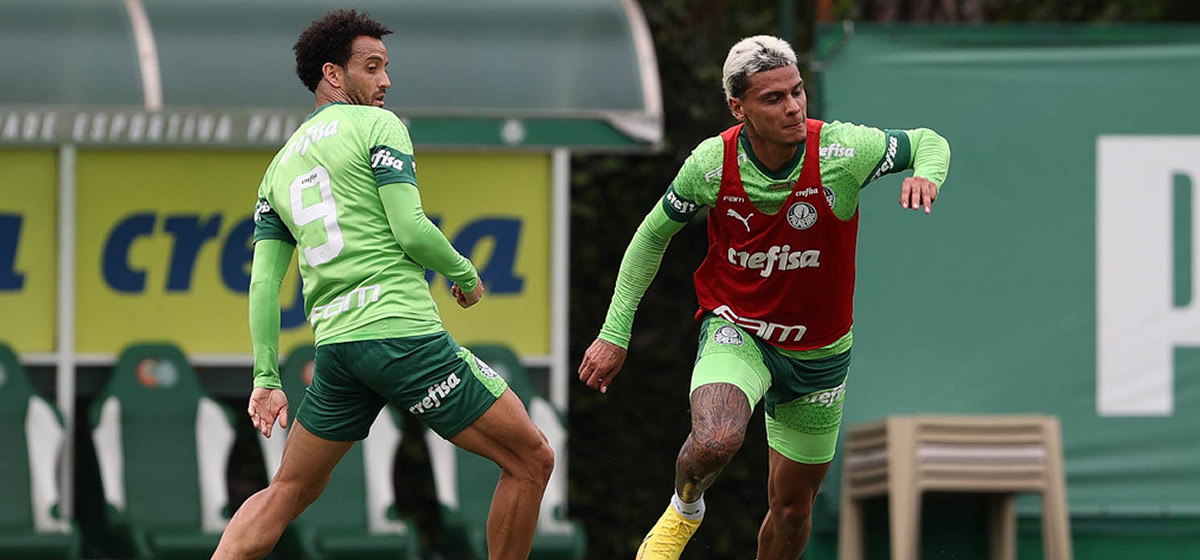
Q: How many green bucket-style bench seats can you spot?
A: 4